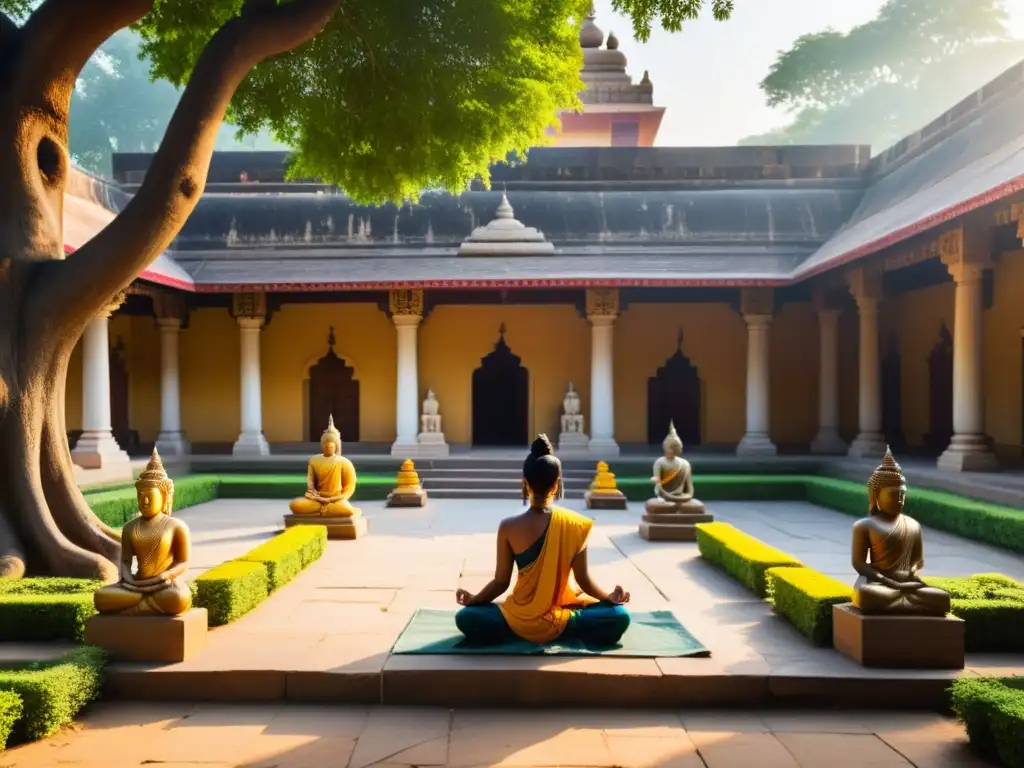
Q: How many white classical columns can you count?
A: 9